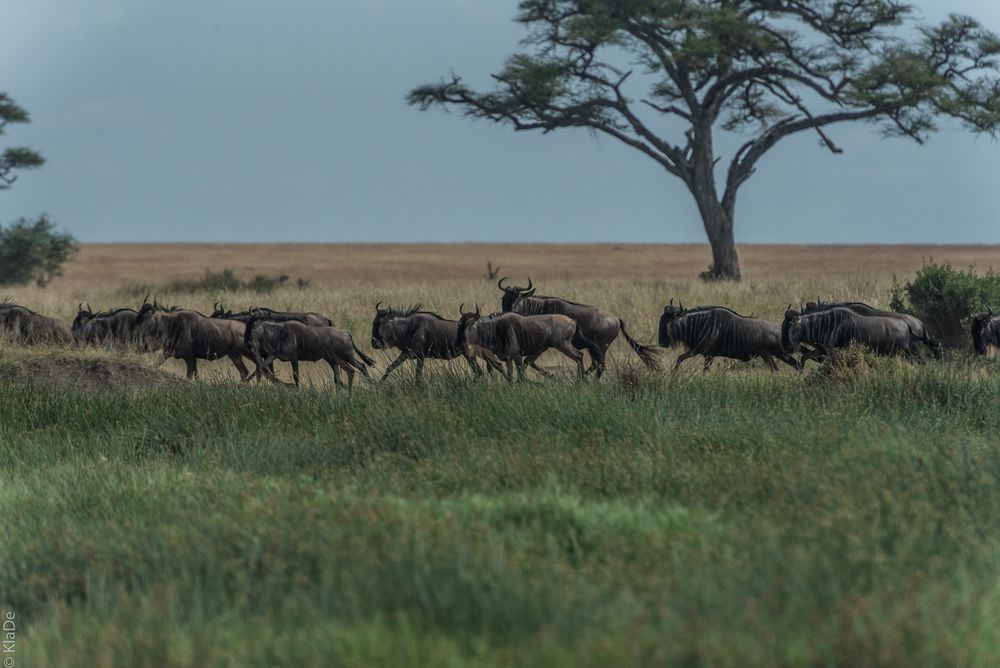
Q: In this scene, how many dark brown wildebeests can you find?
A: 12